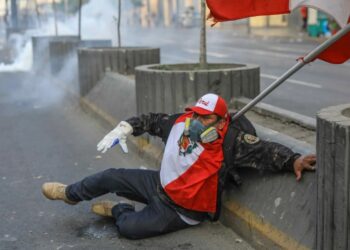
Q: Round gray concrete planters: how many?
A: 5